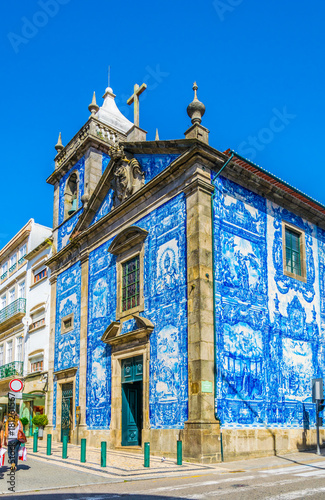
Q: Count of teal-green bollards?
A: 7